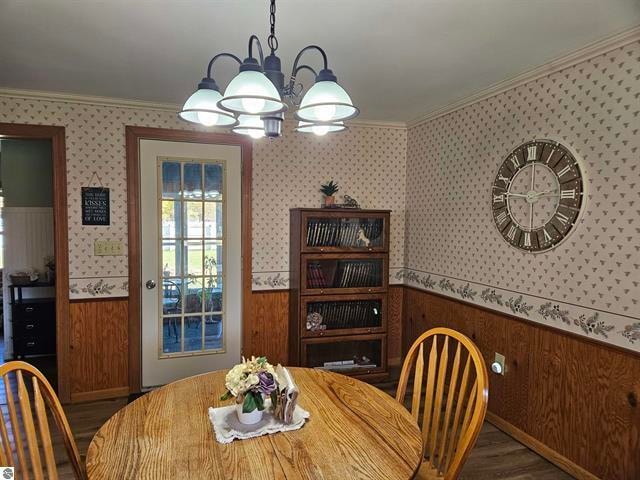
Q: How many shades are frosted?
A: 5